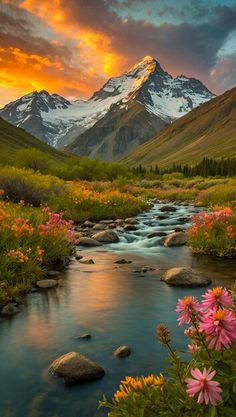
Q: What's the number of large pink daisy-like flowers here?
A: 4